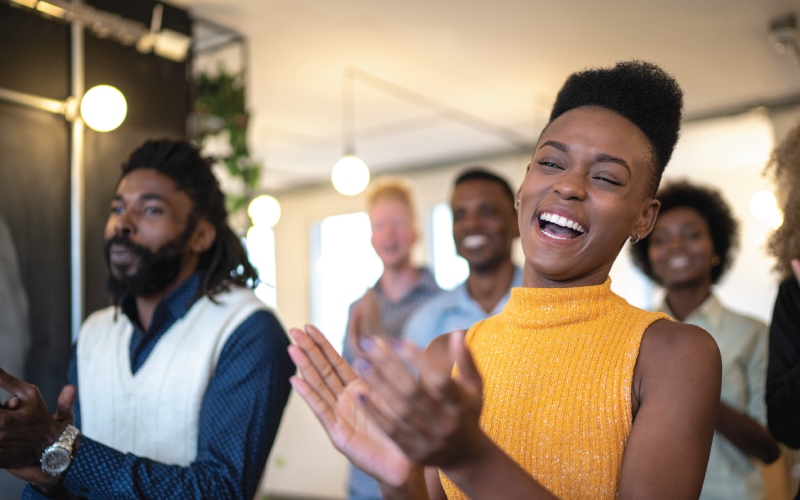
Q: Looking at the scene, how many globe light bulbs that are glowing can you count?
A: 4